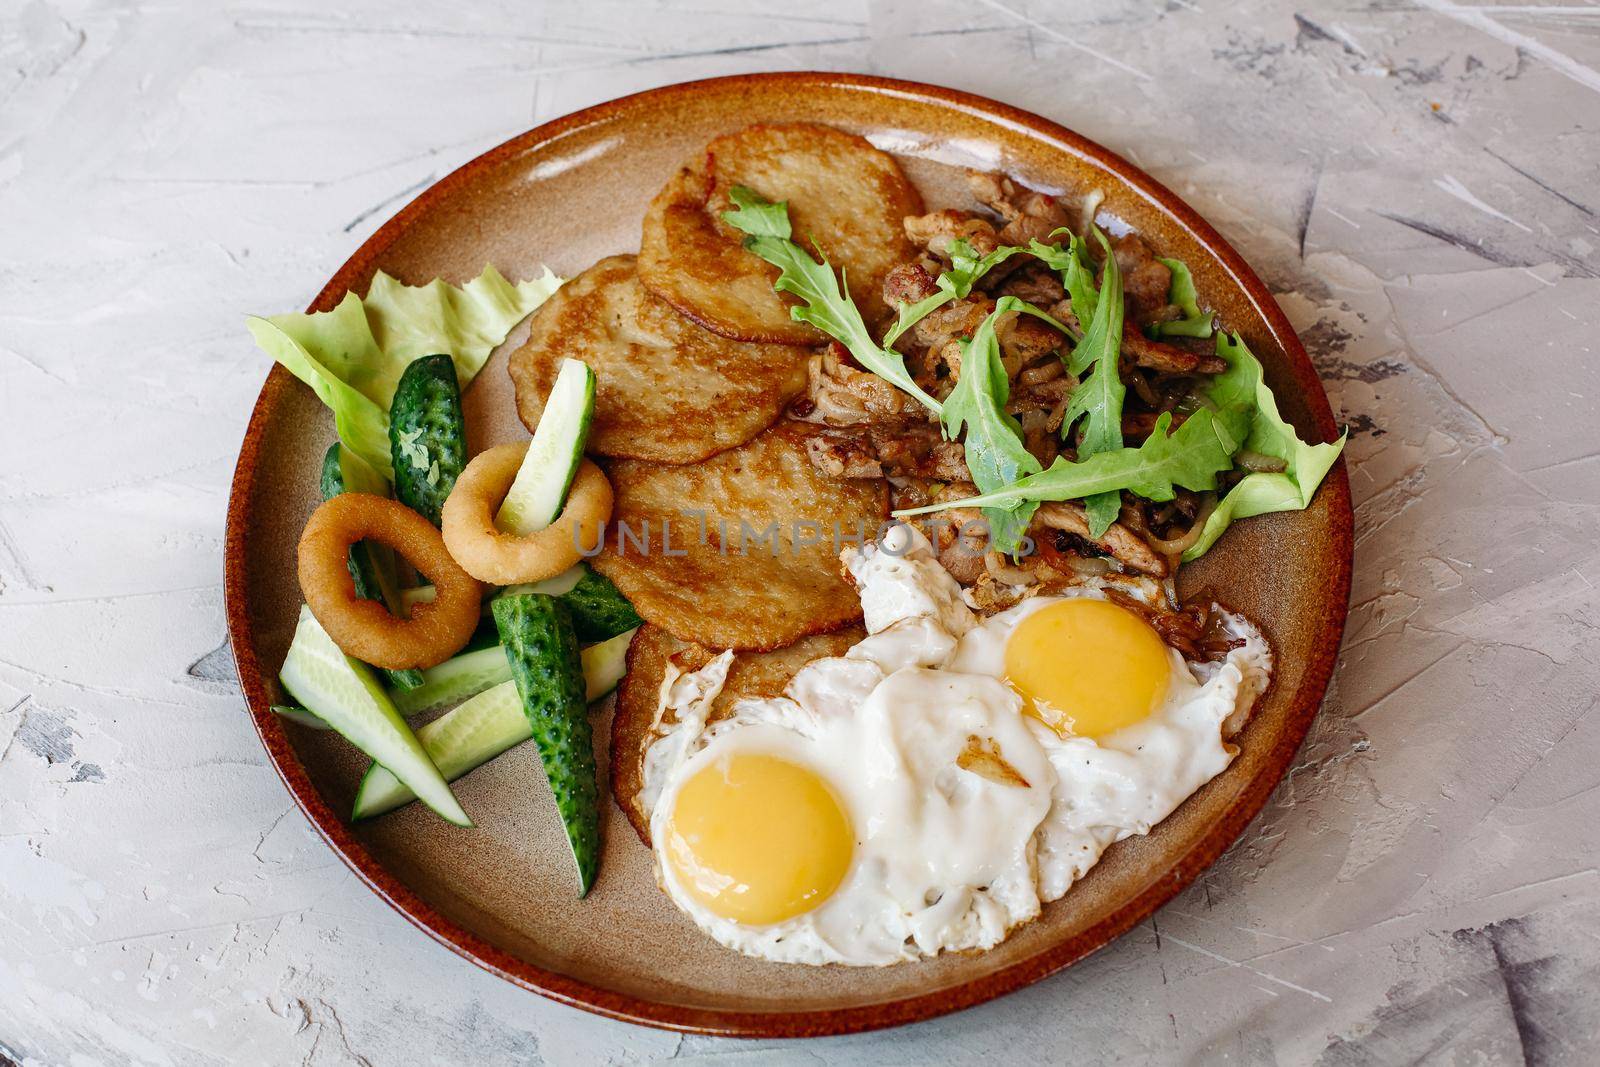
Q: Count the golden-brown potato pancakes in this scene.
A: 4